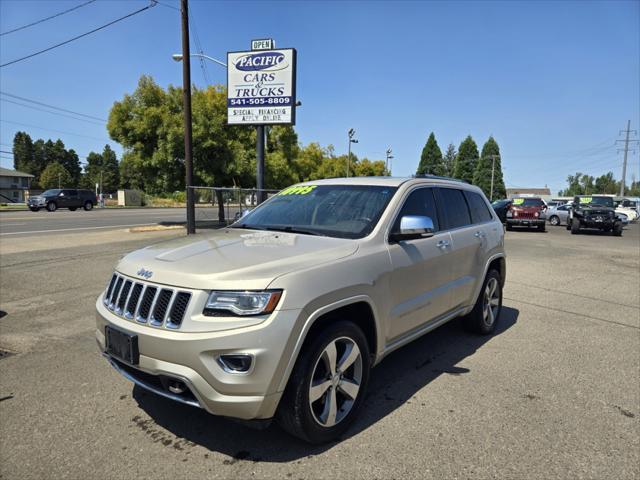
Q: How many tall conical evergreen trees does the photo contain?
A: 3